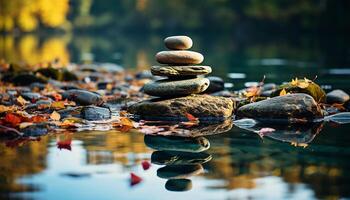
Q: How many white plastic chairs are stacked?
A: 0